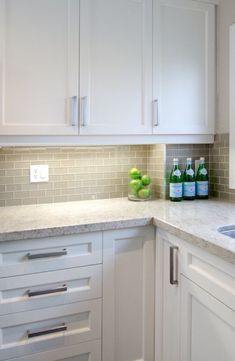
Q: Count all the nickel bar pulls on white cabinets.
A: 7